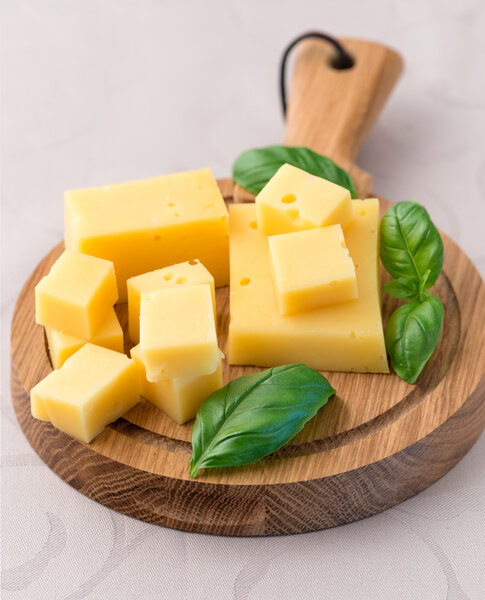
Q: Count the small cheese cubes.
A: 8